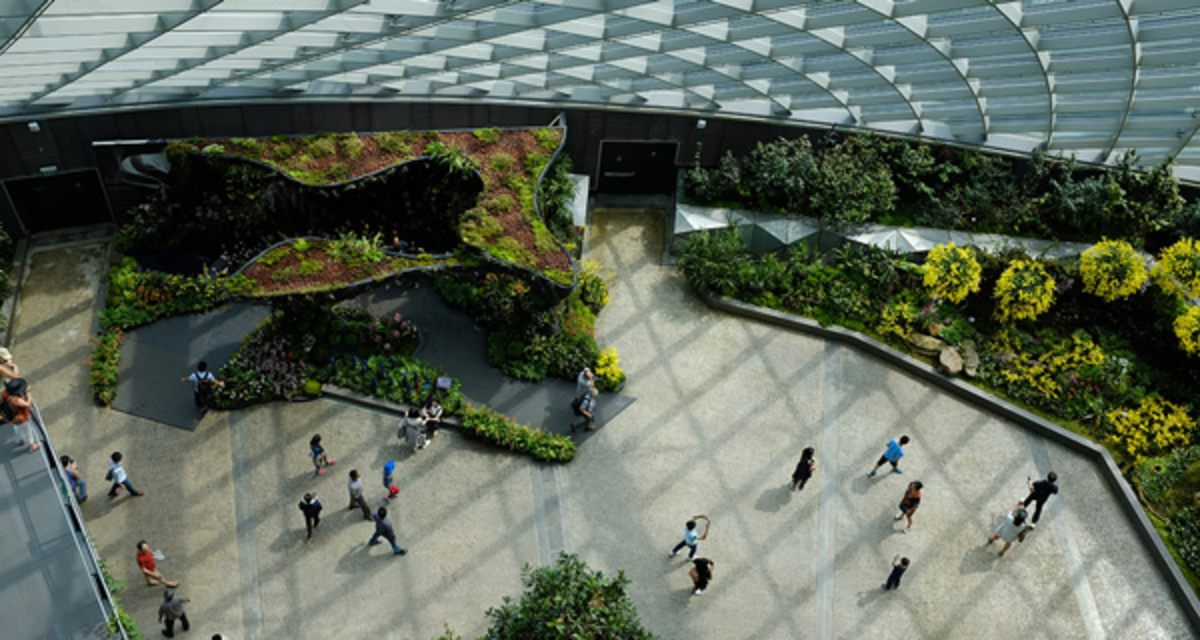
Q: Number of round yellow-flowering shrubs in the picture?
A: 5